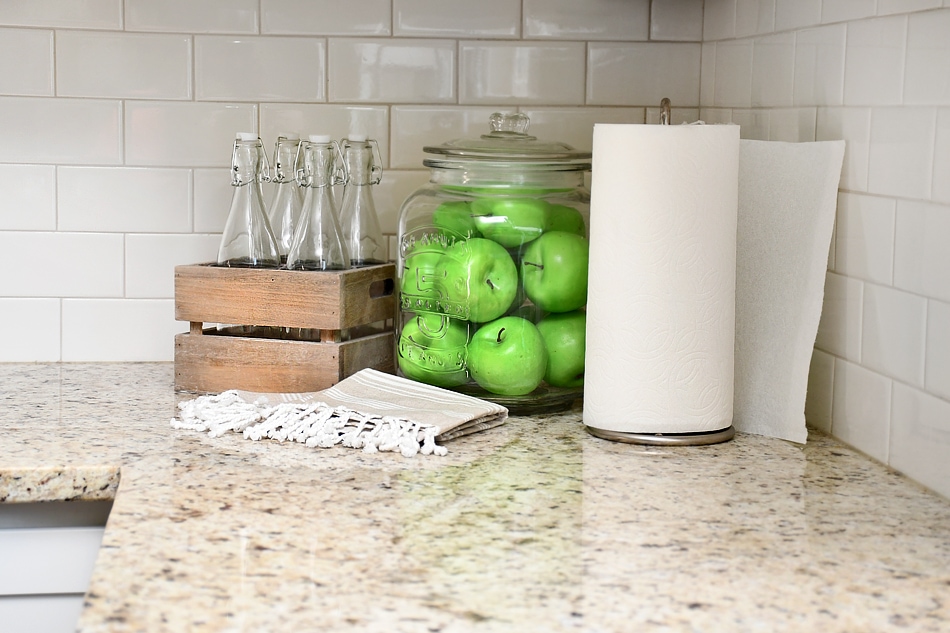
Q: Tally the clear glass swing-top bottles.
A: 4